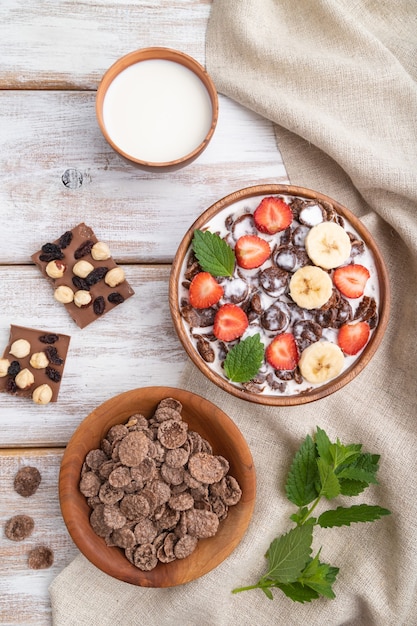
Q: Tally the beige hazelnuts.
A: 11